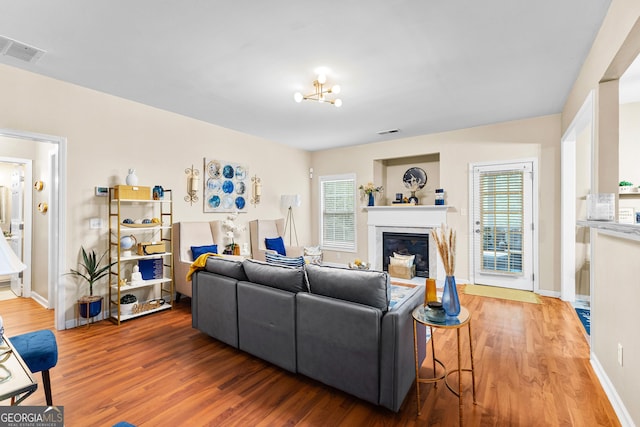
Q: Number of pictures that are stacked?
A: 2